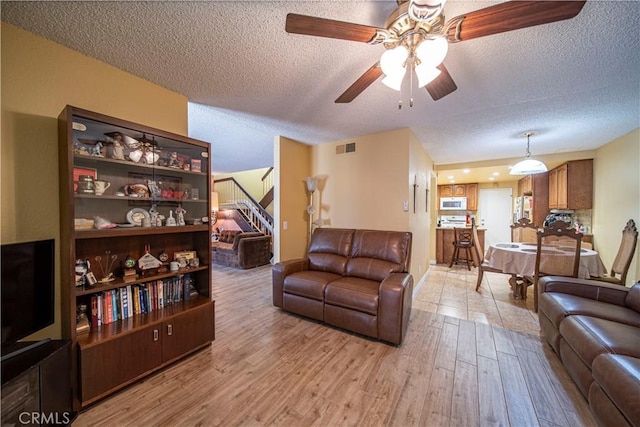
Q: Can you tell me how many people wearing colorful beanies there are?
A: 0